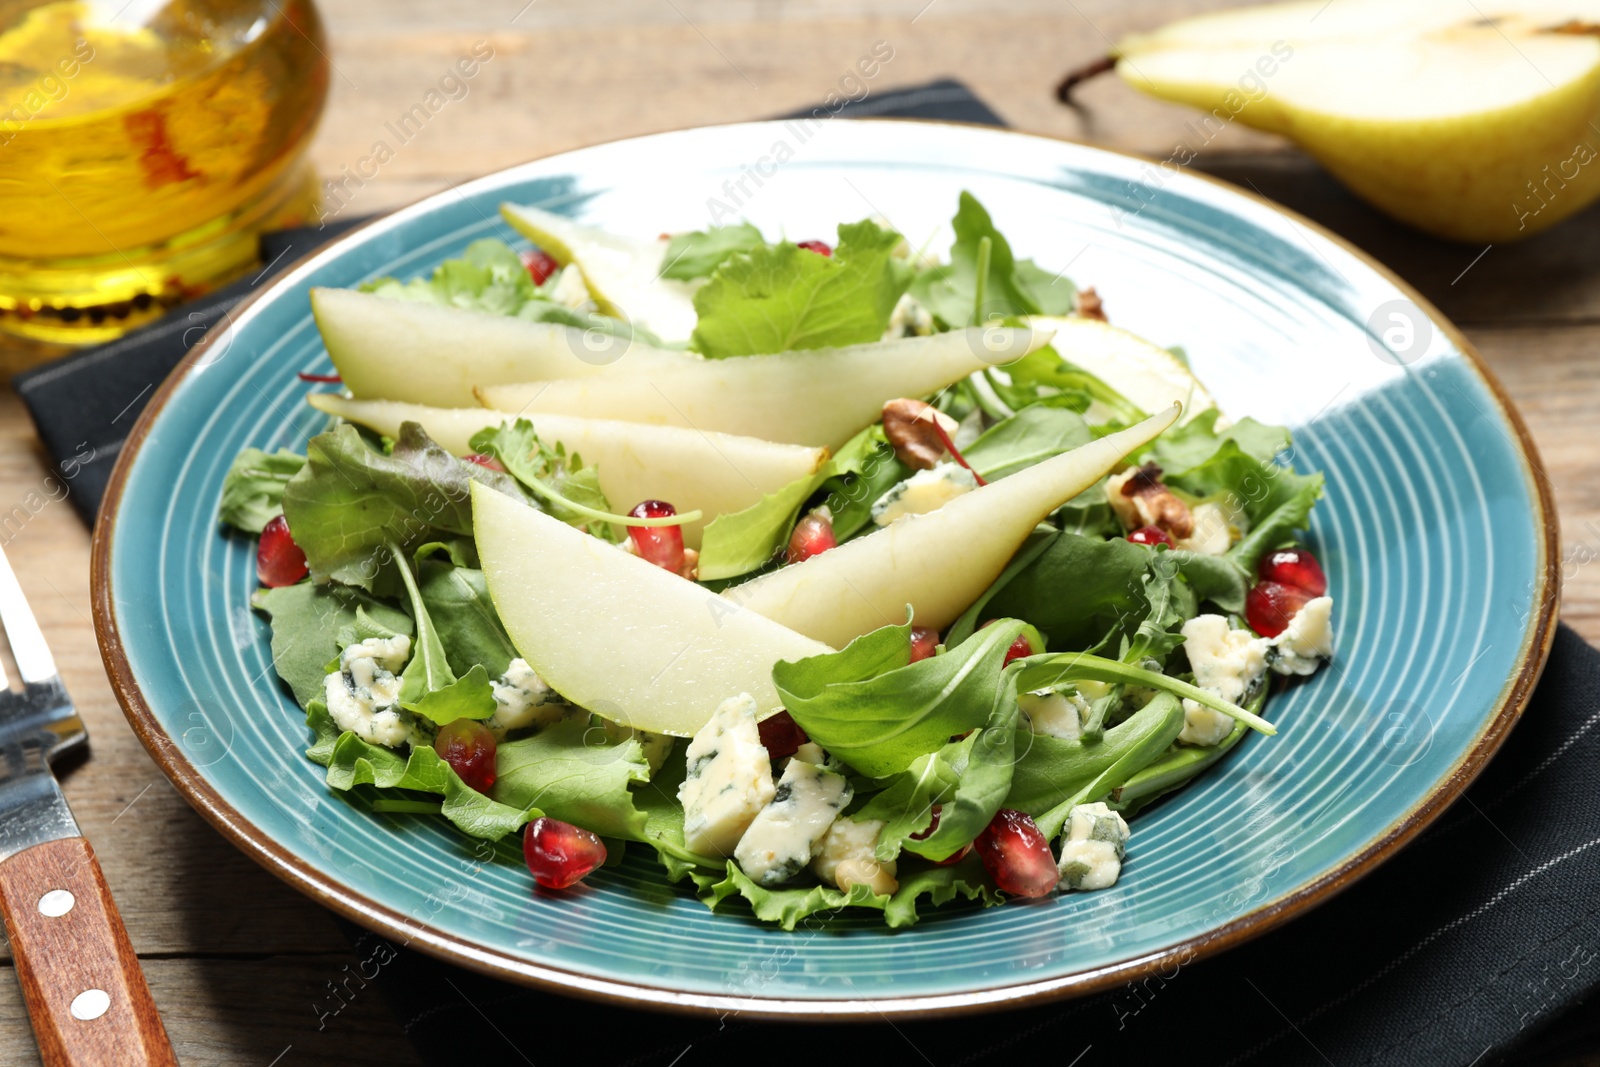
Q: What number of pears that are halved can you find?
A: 1